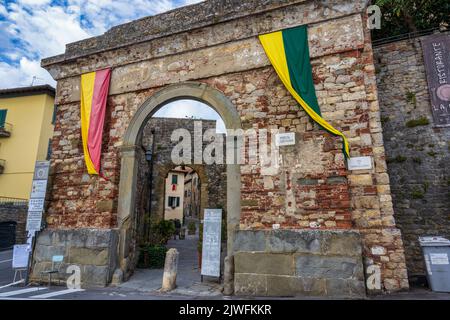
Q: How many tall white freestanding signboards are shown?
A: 2